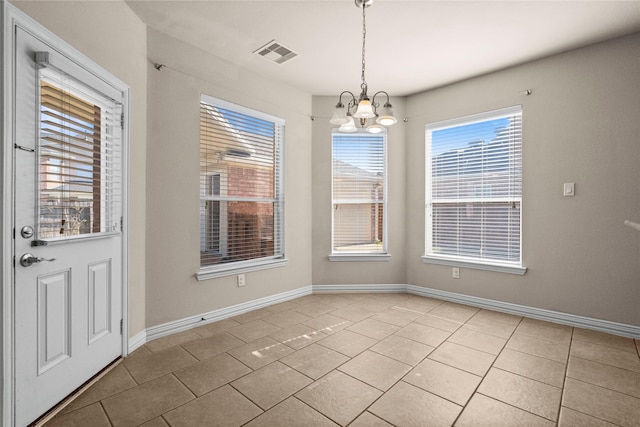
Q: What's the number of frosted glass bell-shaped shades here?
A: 5